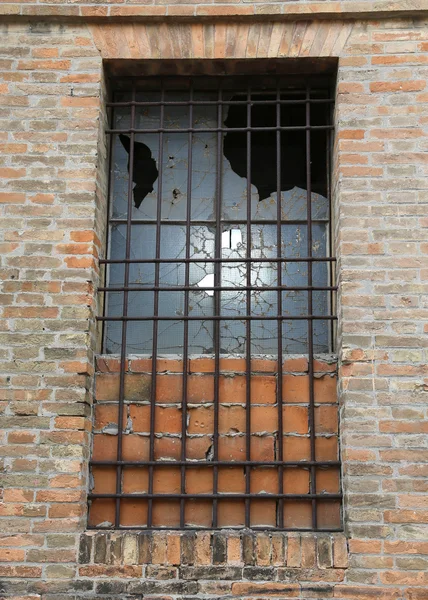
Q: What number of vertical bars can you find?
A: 7